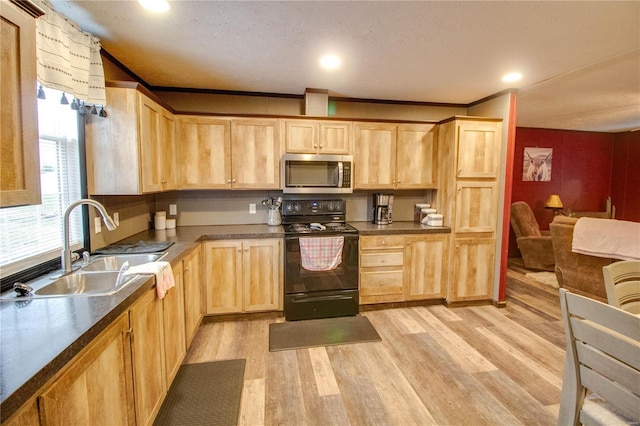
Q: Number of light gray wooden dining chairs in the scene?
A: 2